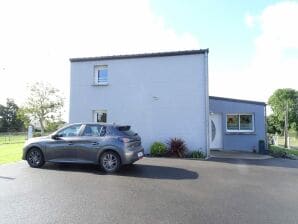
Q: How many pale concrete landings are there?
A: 1